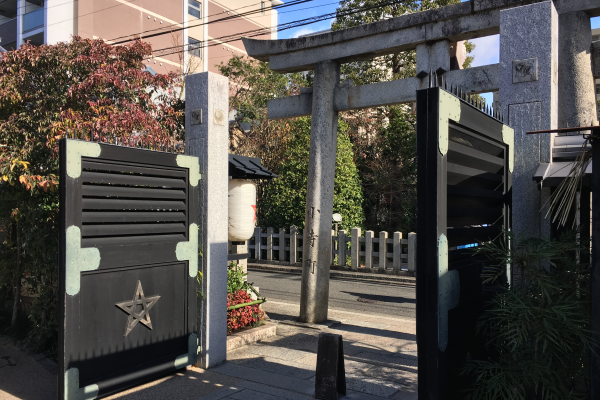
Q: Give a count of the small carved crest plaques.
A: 3